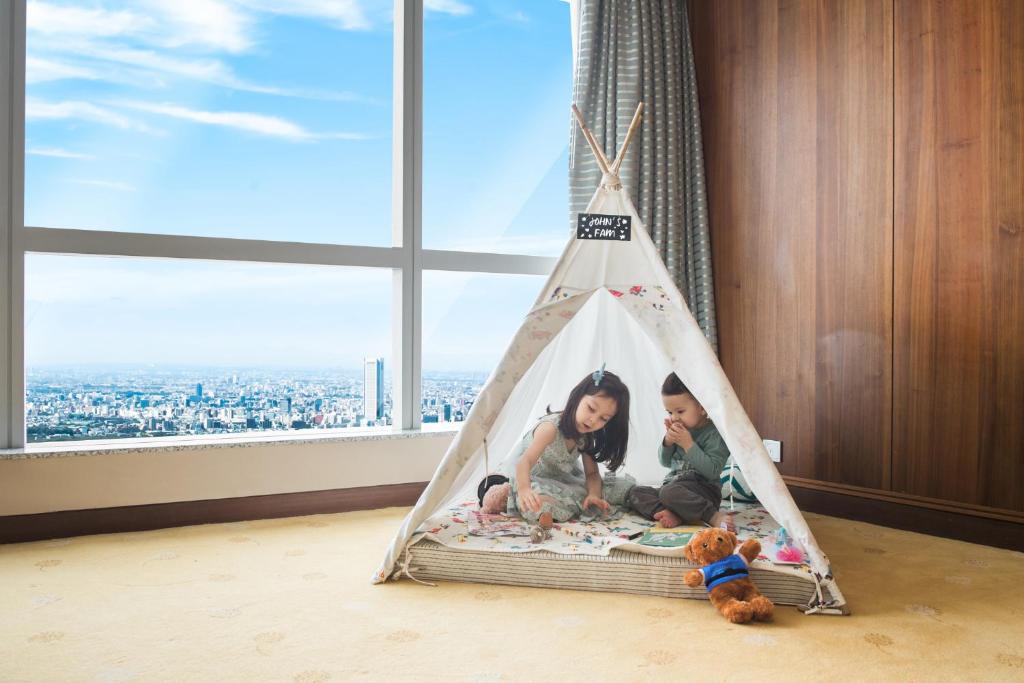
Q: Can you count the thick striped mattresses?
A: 1